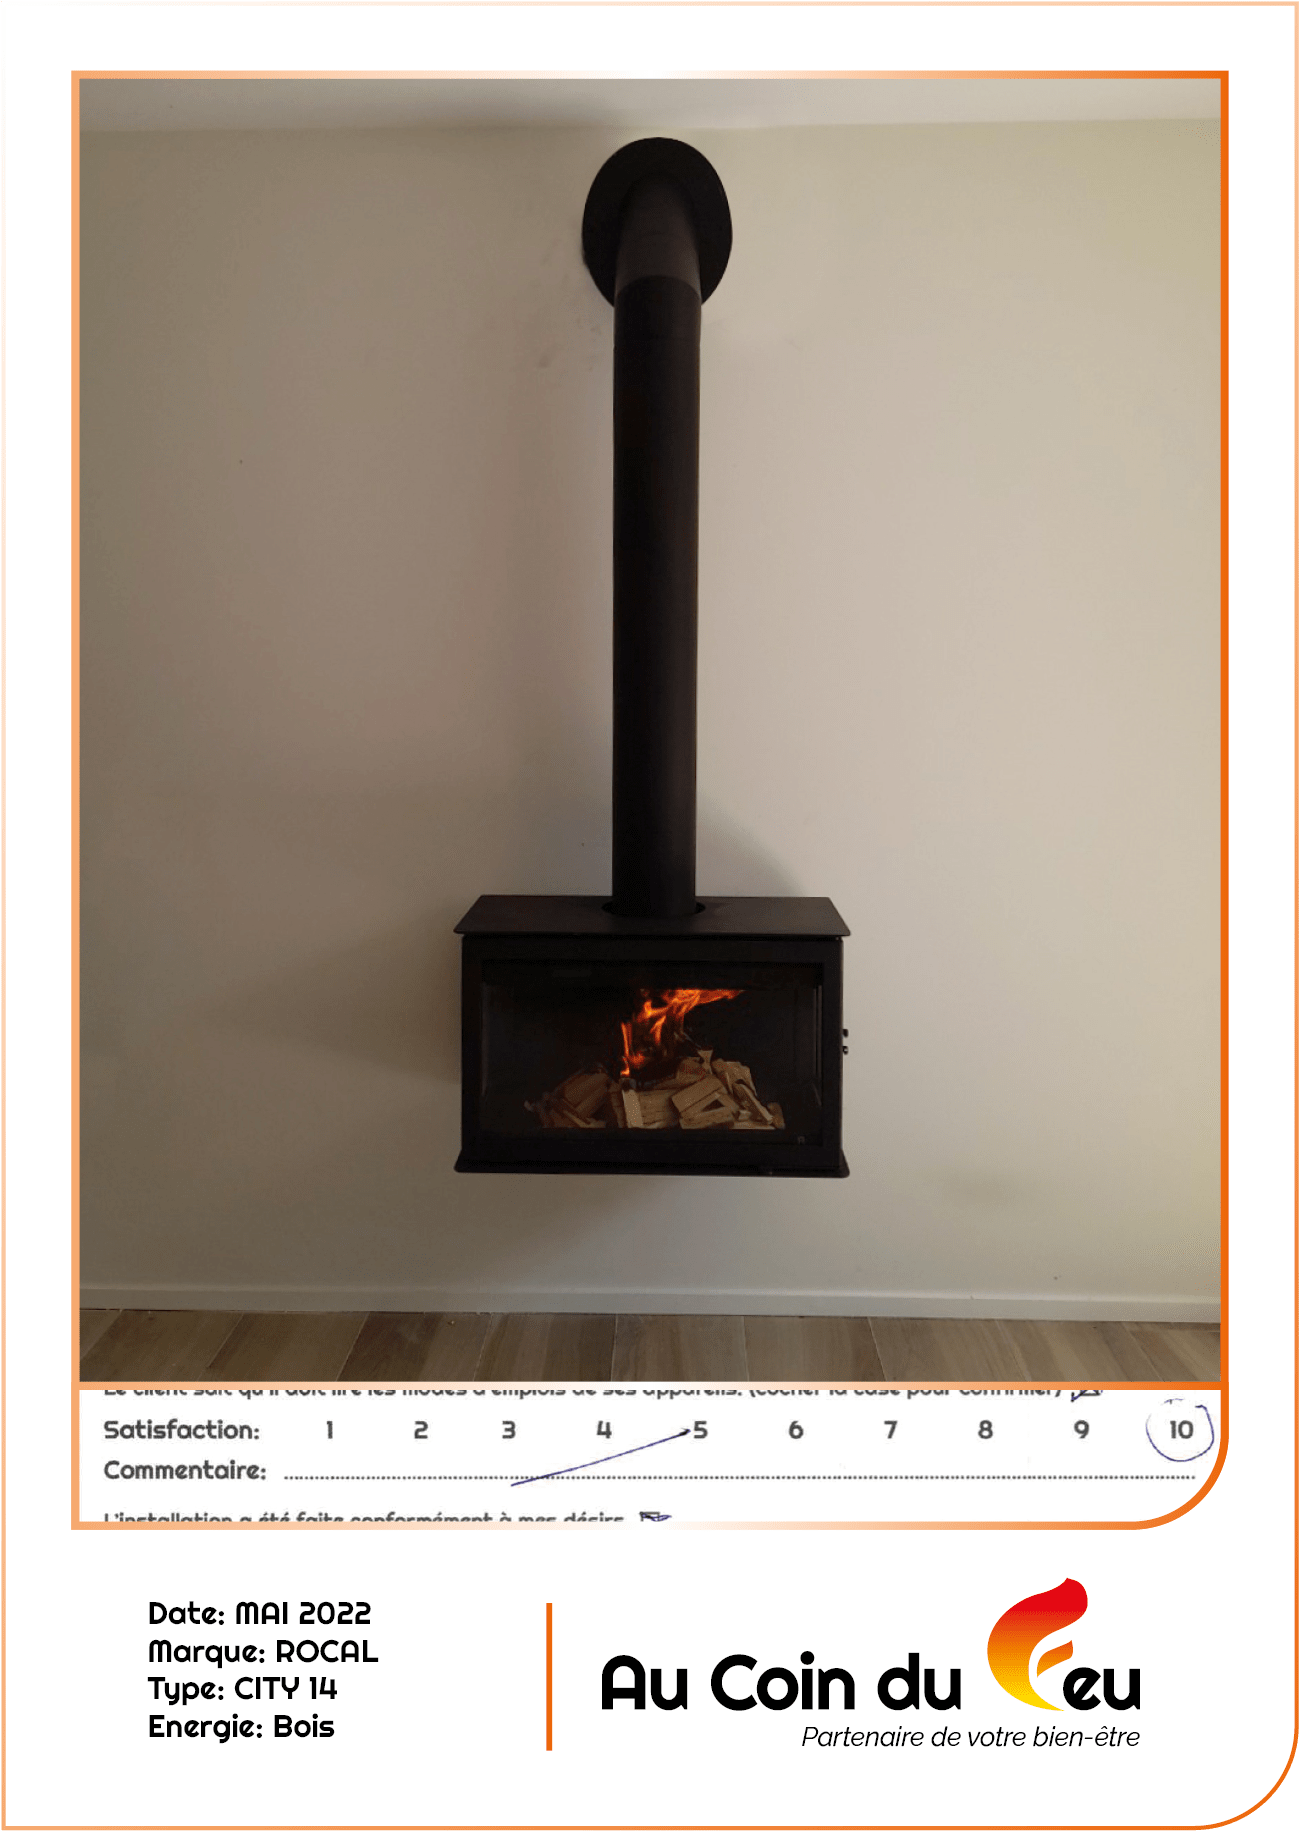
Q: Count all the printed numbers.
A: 12